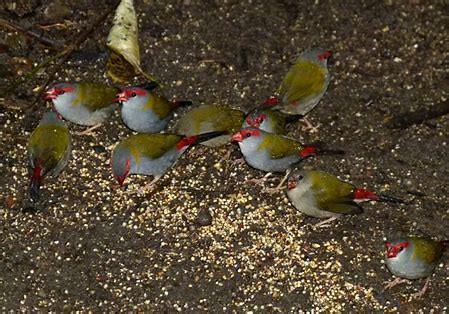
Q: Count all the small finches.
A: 10